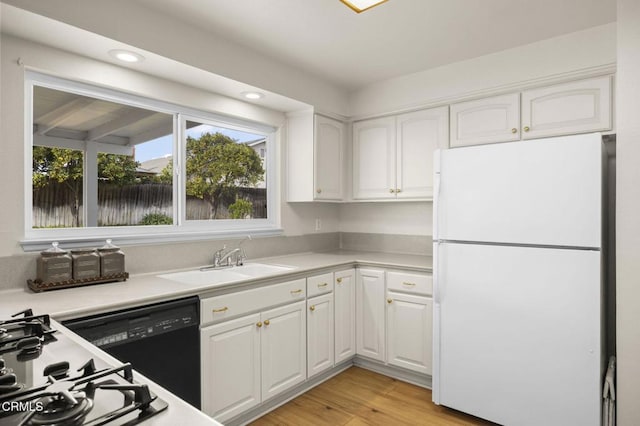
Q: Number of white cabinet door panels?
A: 11